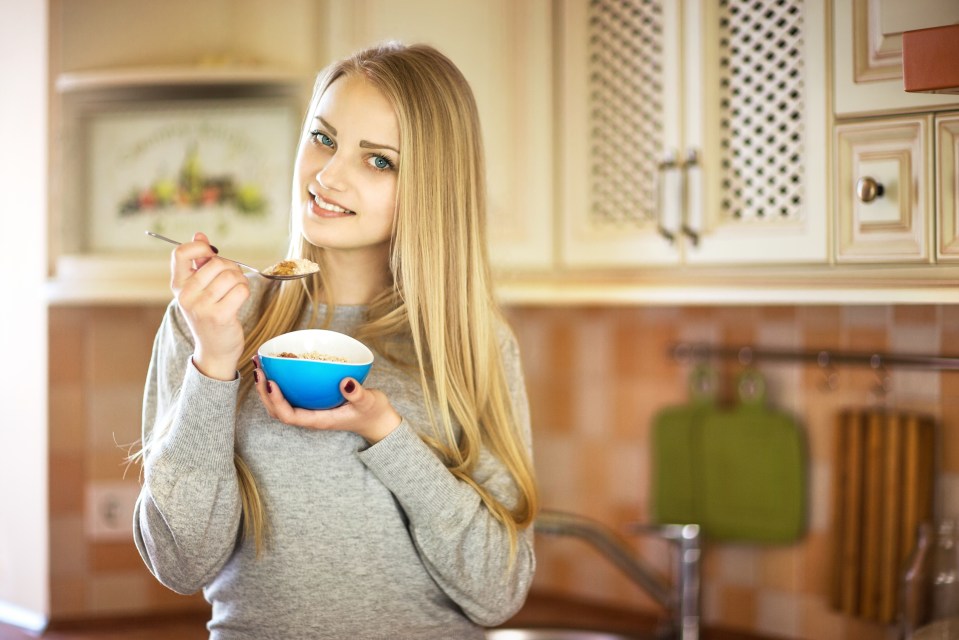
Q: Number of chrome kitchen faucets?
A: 1